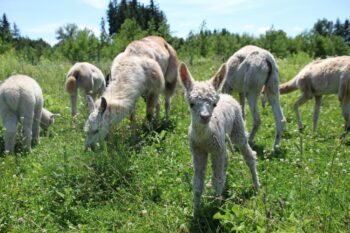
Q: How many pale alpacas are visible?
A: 6